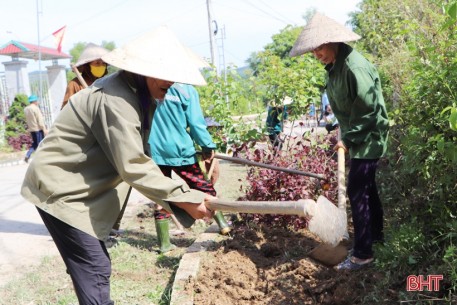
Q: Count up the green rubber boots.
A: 2